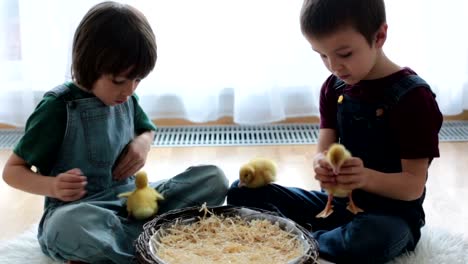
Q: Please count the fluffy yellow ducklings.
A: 3